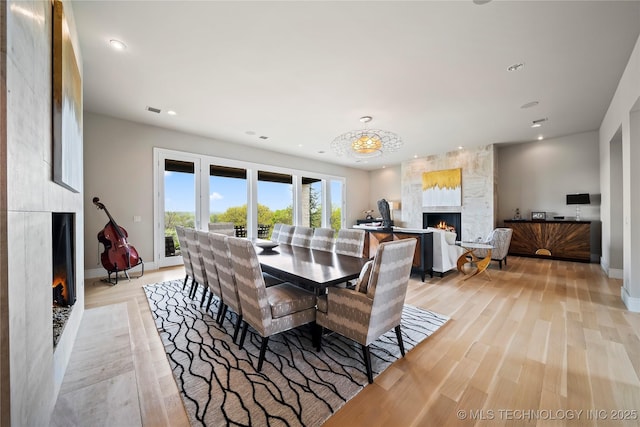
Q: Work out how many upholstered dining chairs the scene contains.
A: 12